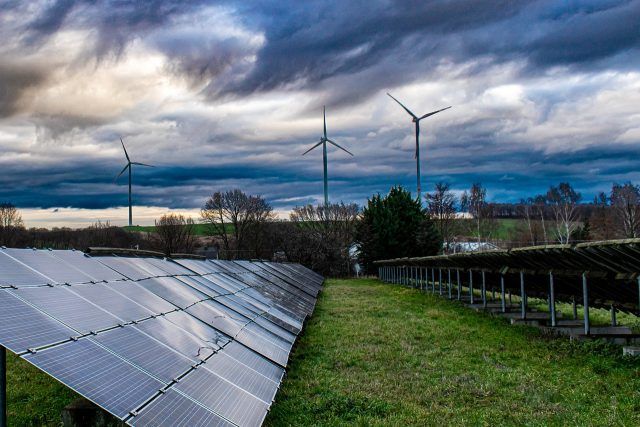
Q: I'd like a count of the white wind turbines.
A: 3